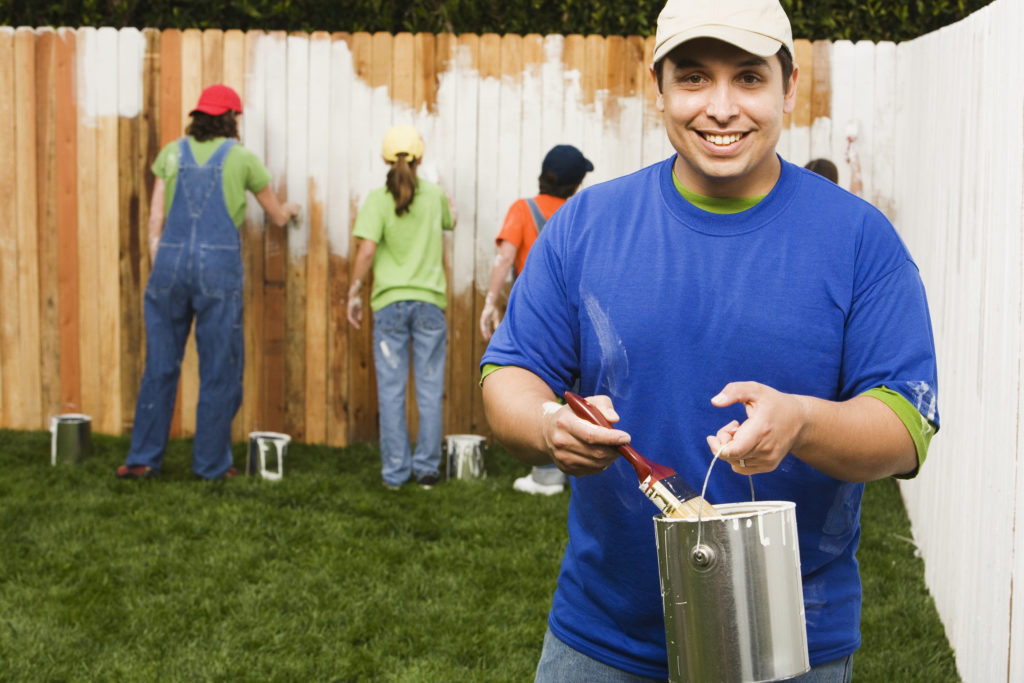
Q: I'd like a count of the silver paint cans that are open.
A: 4